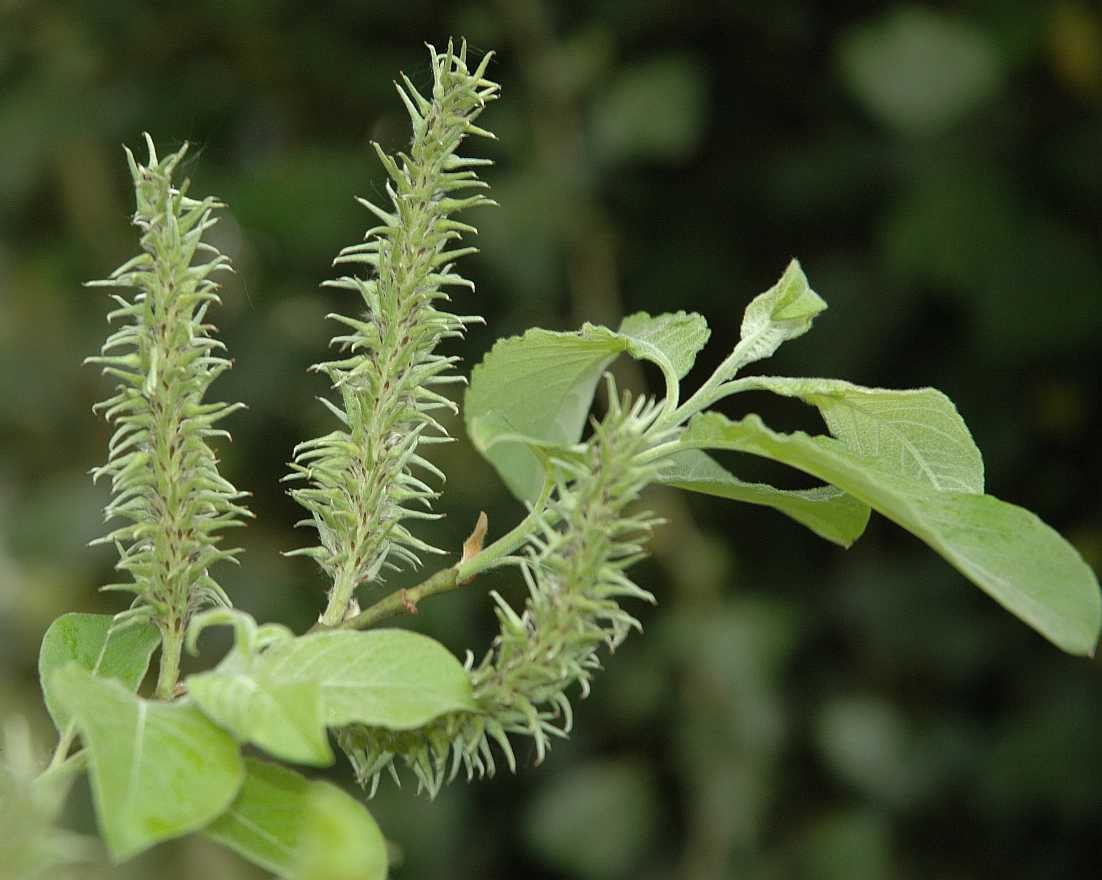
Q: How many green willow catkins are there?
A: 3